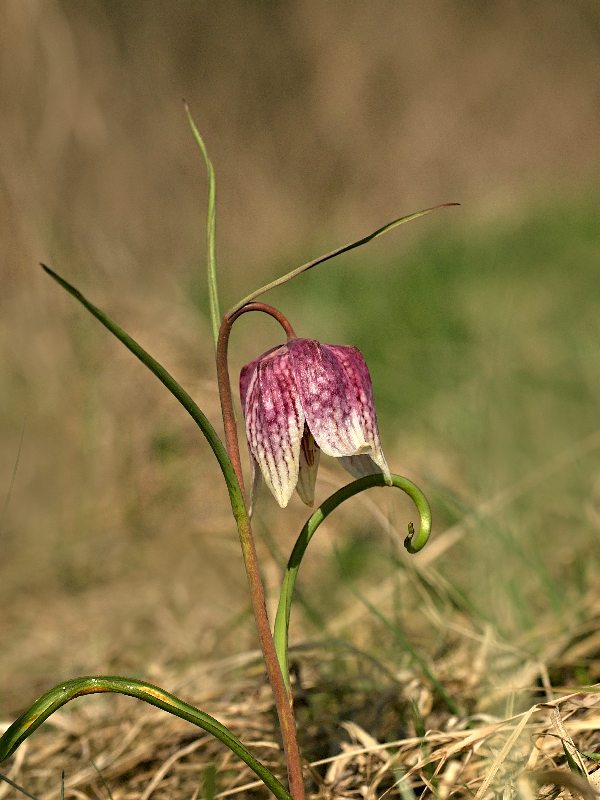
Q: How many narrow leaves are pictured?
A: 5